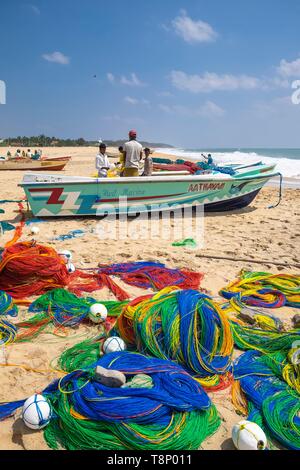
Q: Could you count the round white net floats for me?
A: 7